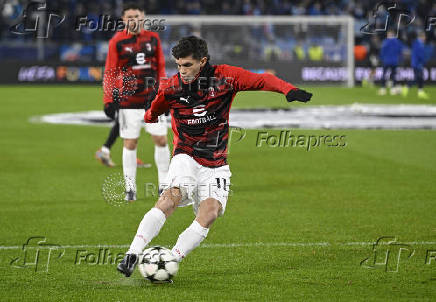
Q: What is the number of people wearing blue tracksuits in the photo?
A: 2